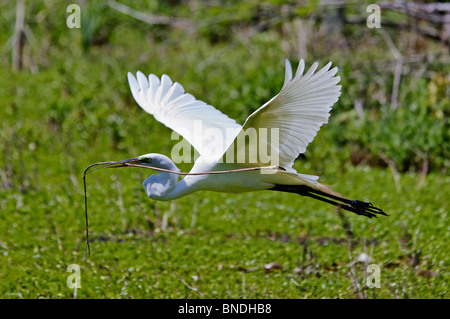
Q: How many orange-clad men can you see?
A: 0